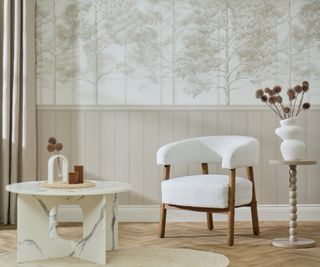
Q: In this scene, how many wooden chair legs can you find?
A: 4